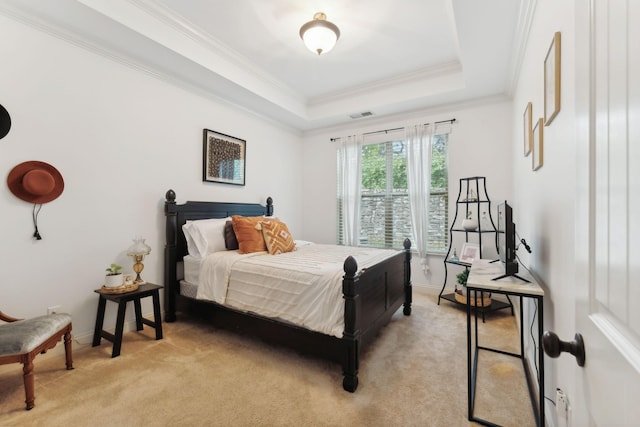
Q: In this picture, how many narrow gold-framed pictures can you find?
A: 3